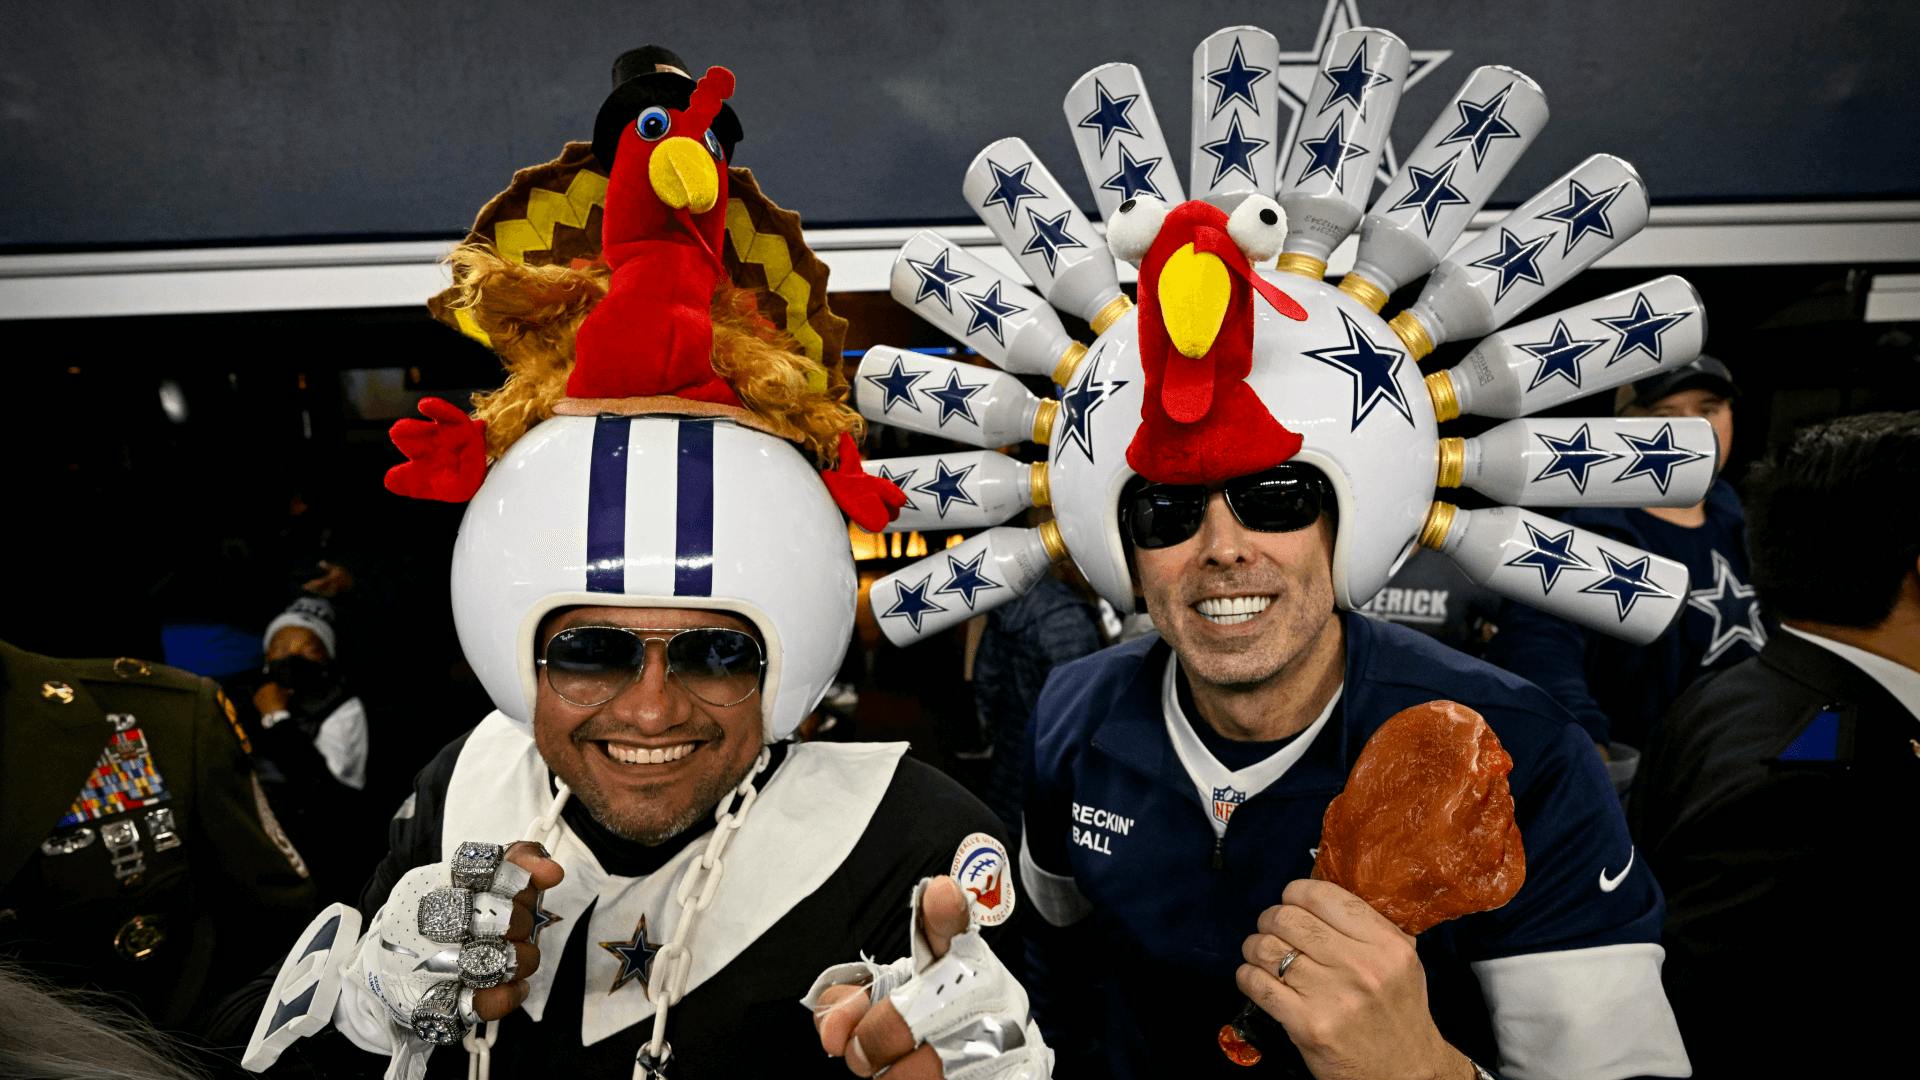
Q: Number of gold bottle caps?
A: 11